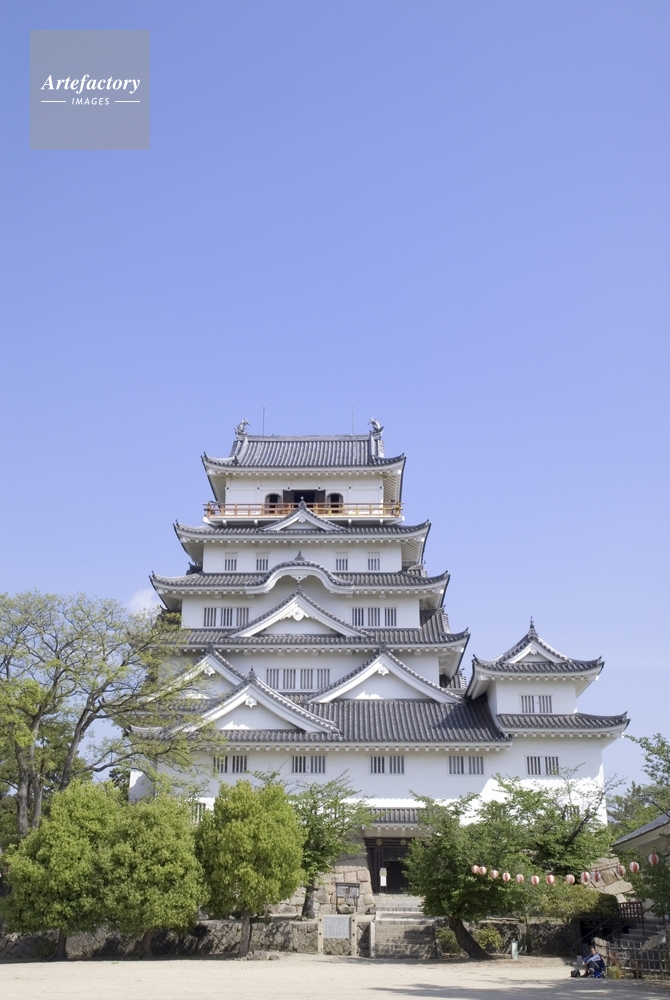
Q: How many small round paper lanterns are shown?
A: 13